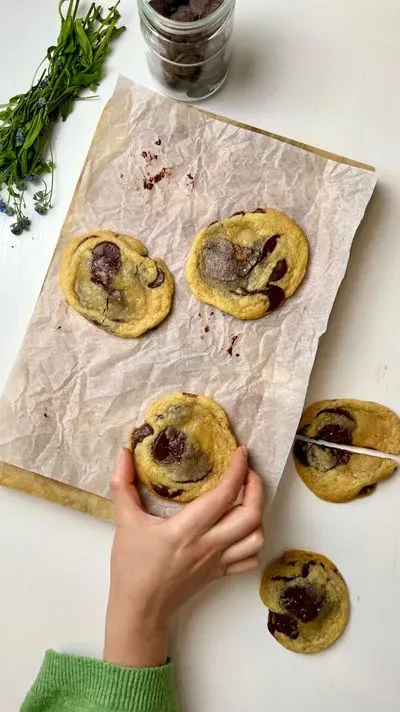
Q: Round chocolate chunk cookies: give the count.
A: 5